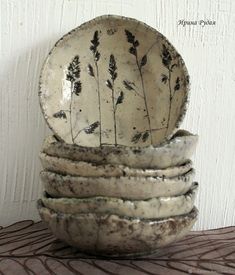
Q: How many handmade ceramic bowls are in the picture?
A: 6